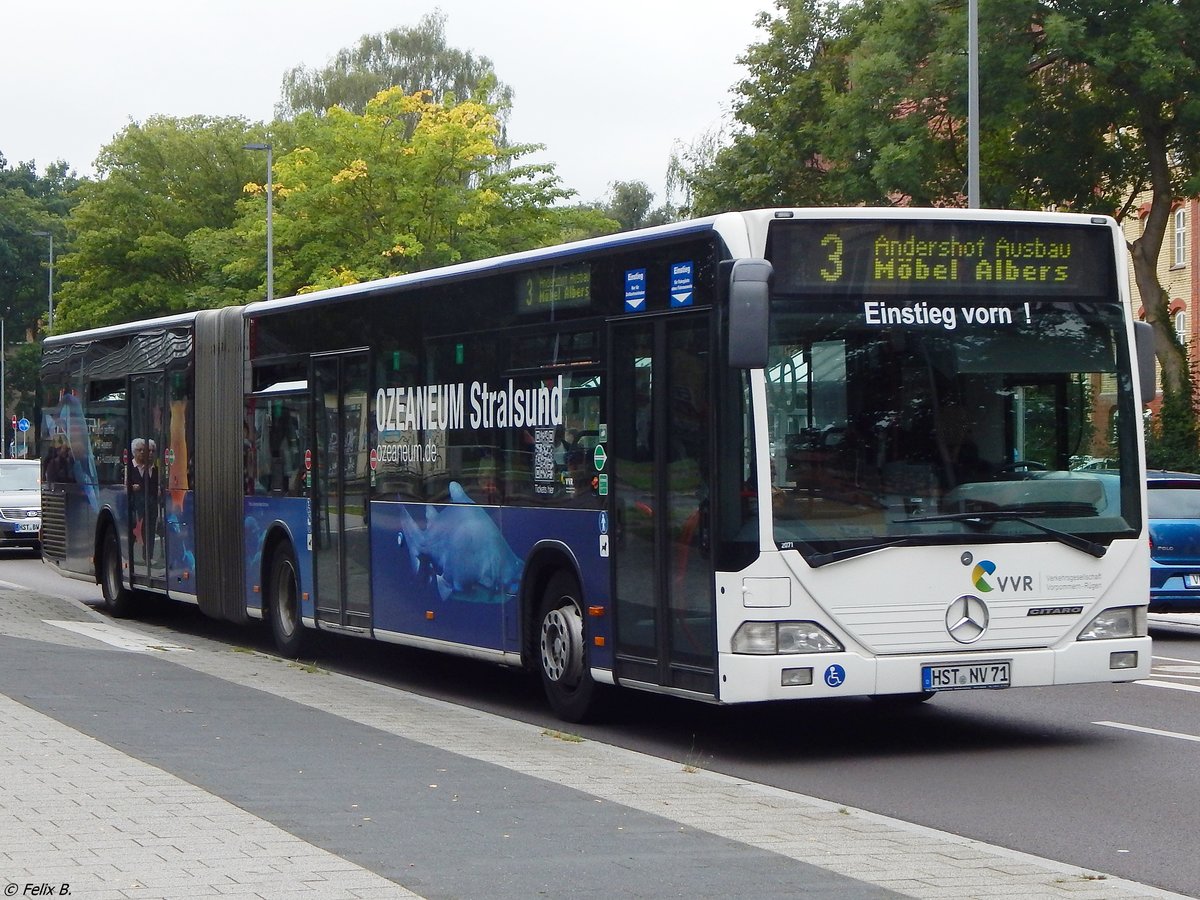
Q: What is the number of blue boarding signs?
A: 2